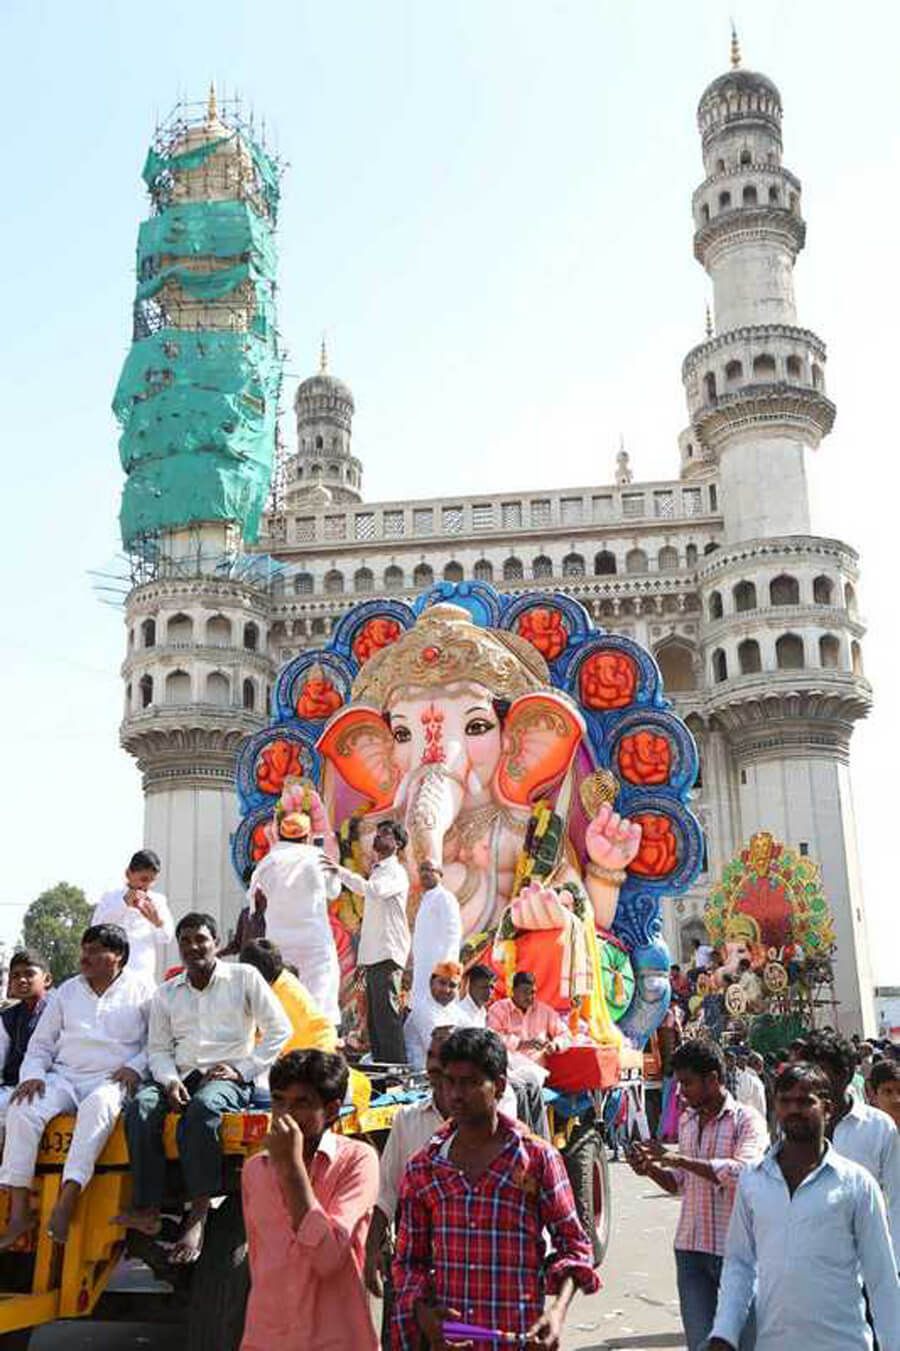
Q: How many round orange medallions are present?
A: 8